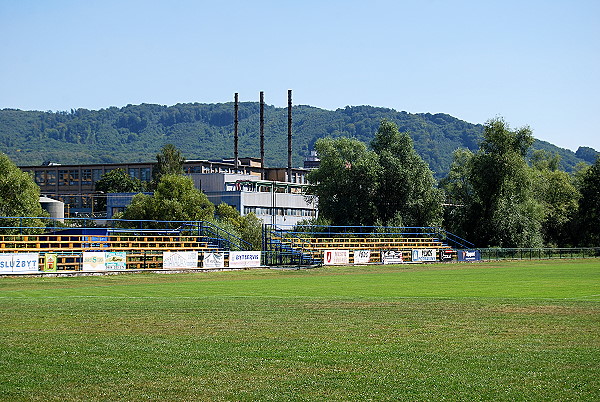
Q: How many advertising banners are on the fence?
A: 13